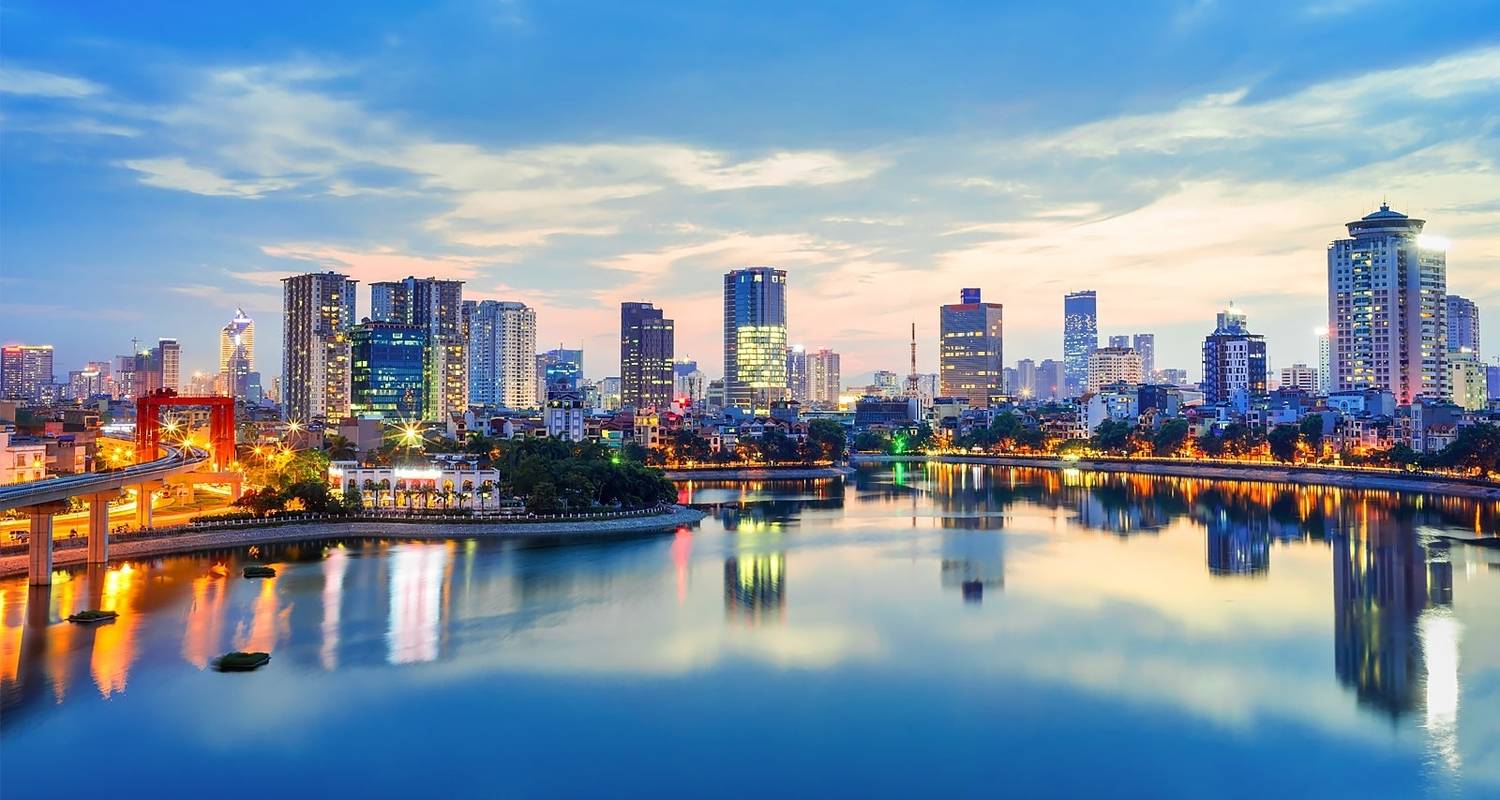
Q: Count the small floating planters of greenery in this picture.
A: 3